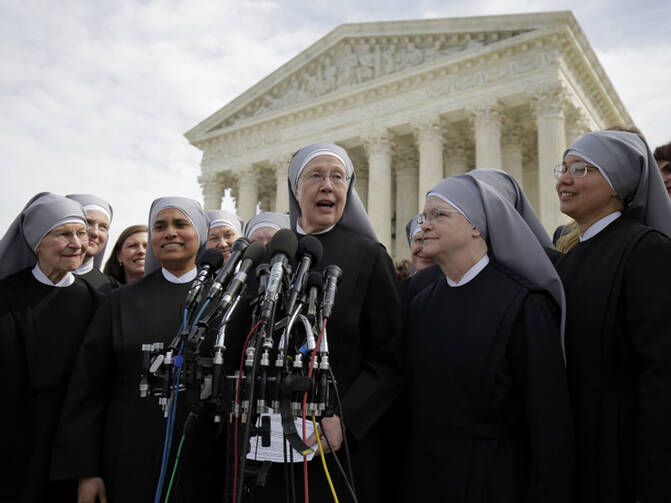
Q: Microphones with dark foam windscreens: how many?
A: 5